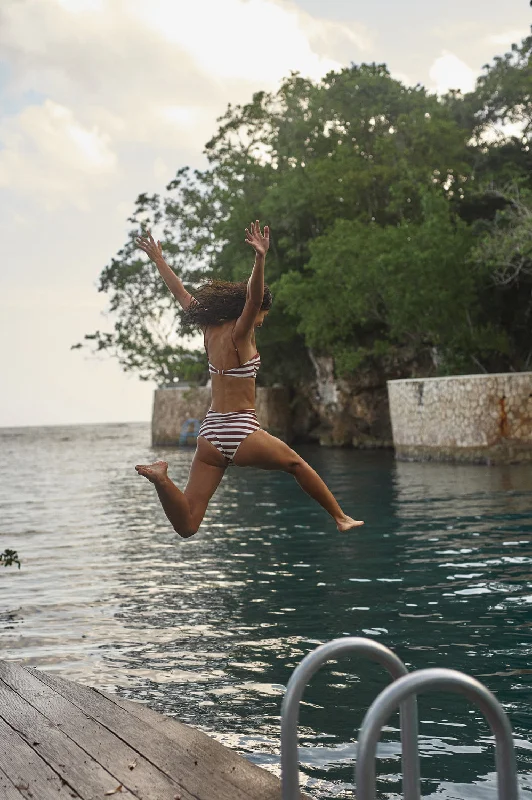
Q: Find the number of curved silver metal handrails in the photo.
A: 2